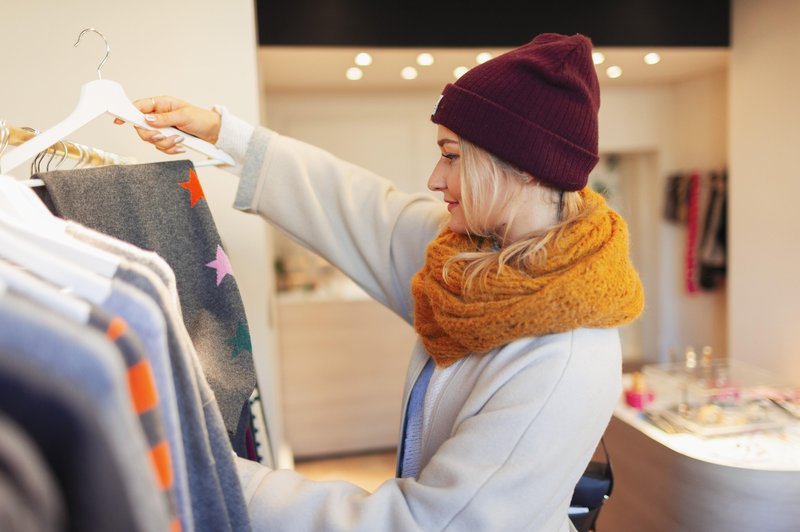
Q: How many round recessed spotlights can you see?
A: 9